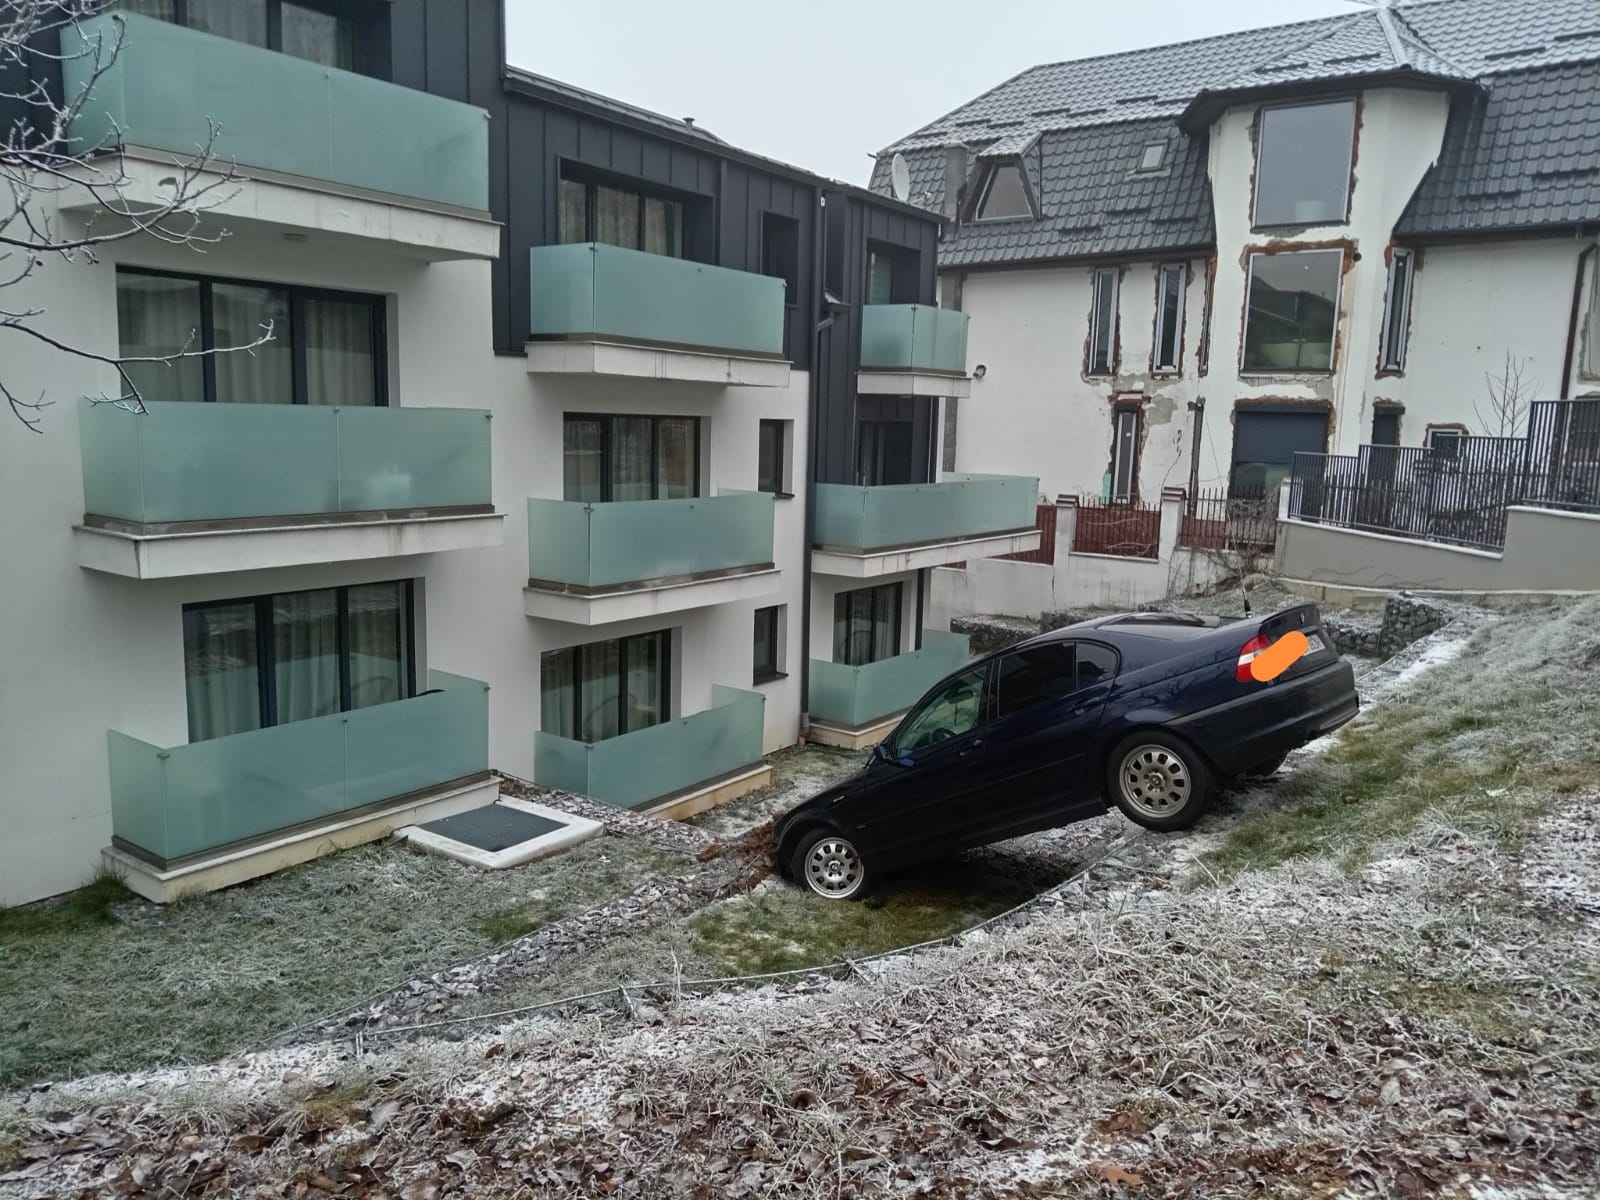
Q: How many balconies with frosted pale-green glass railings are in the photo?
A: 9